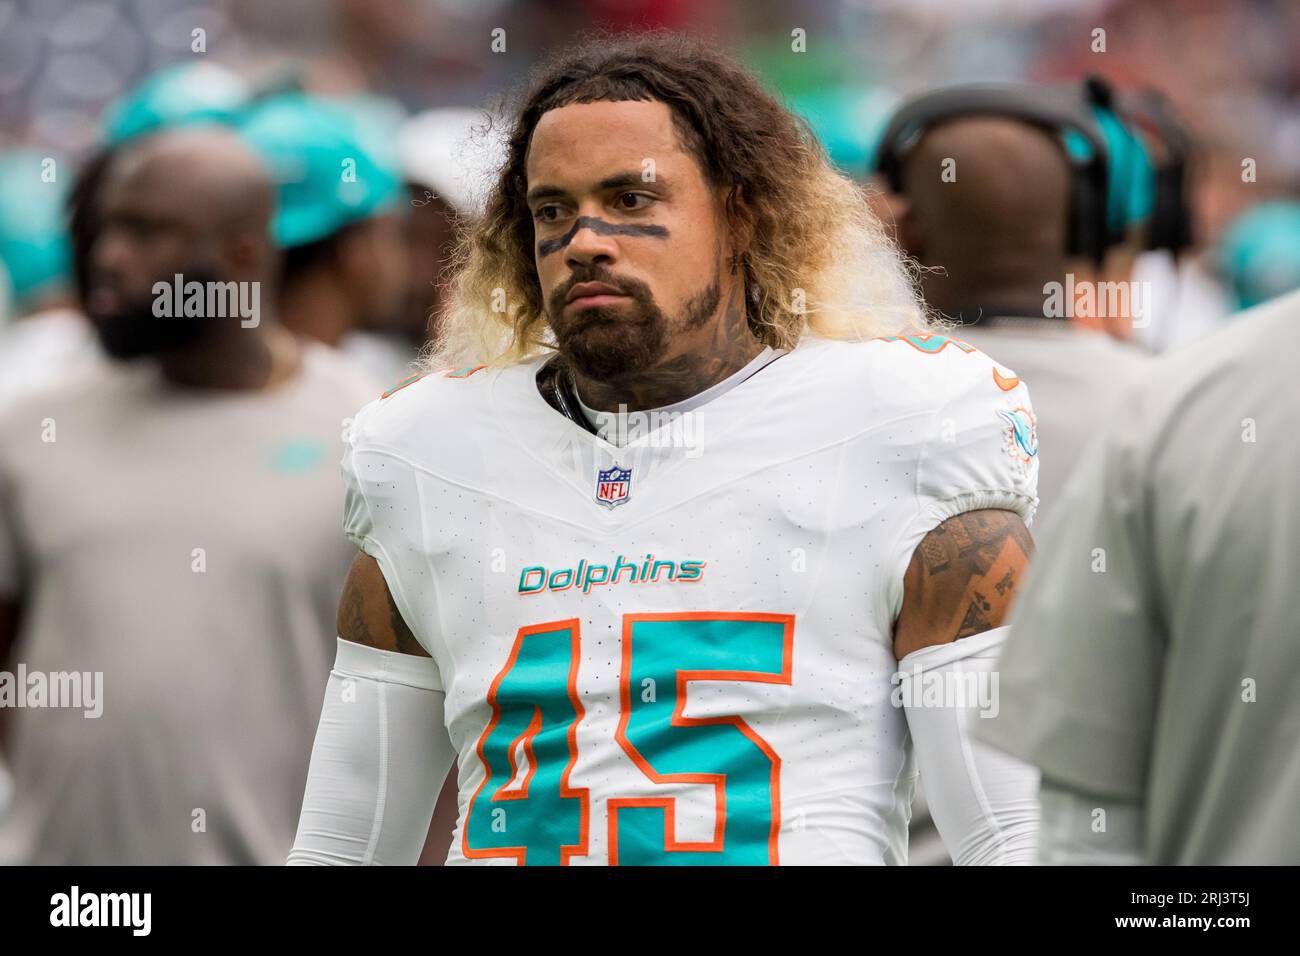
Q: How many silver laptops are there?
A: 0